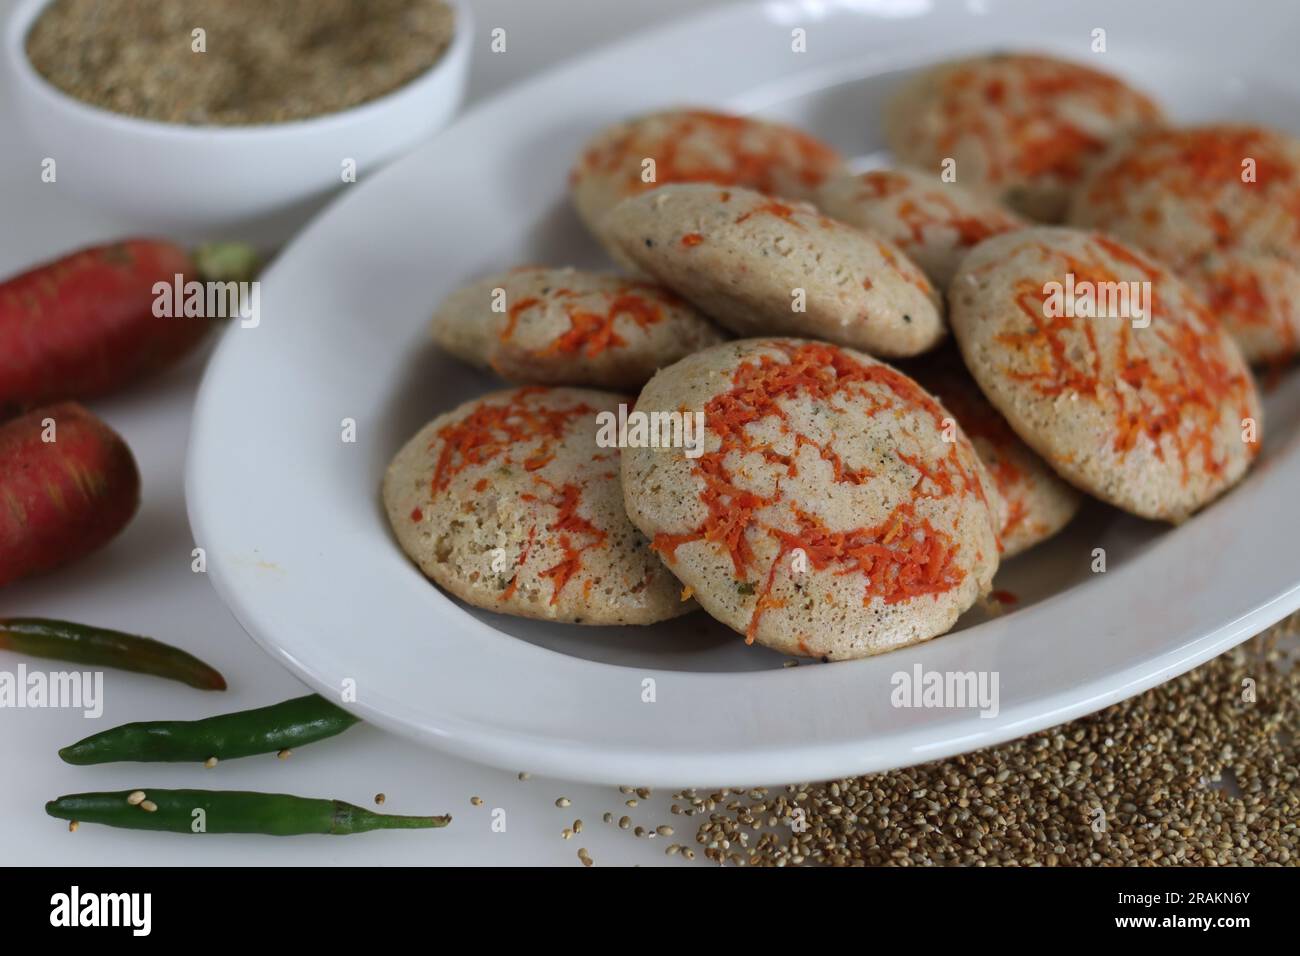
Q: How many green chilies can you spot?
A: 3